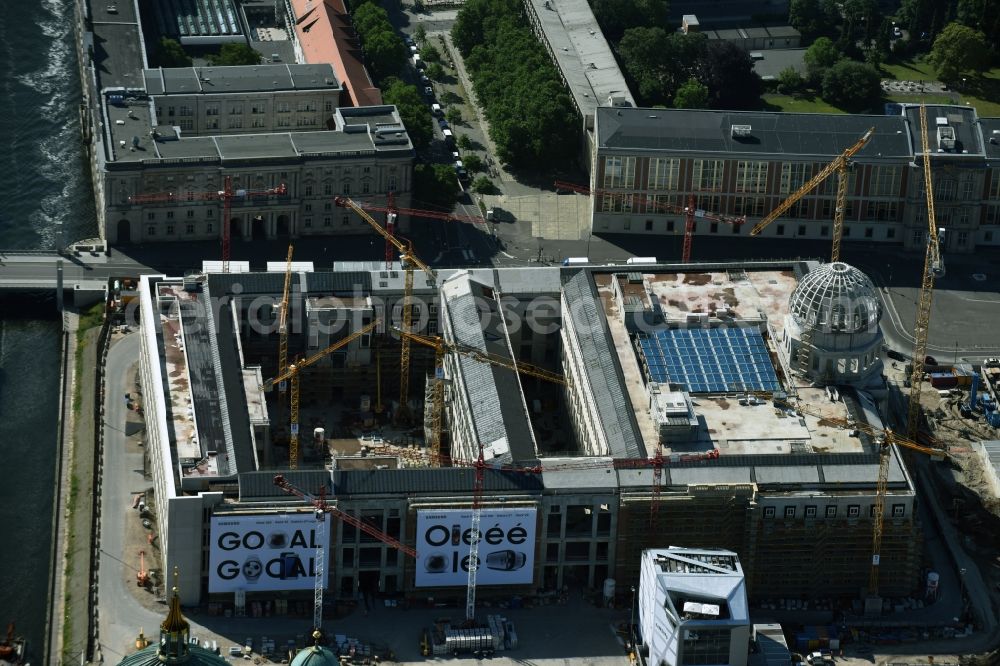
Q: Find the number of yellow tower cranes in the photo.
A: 7